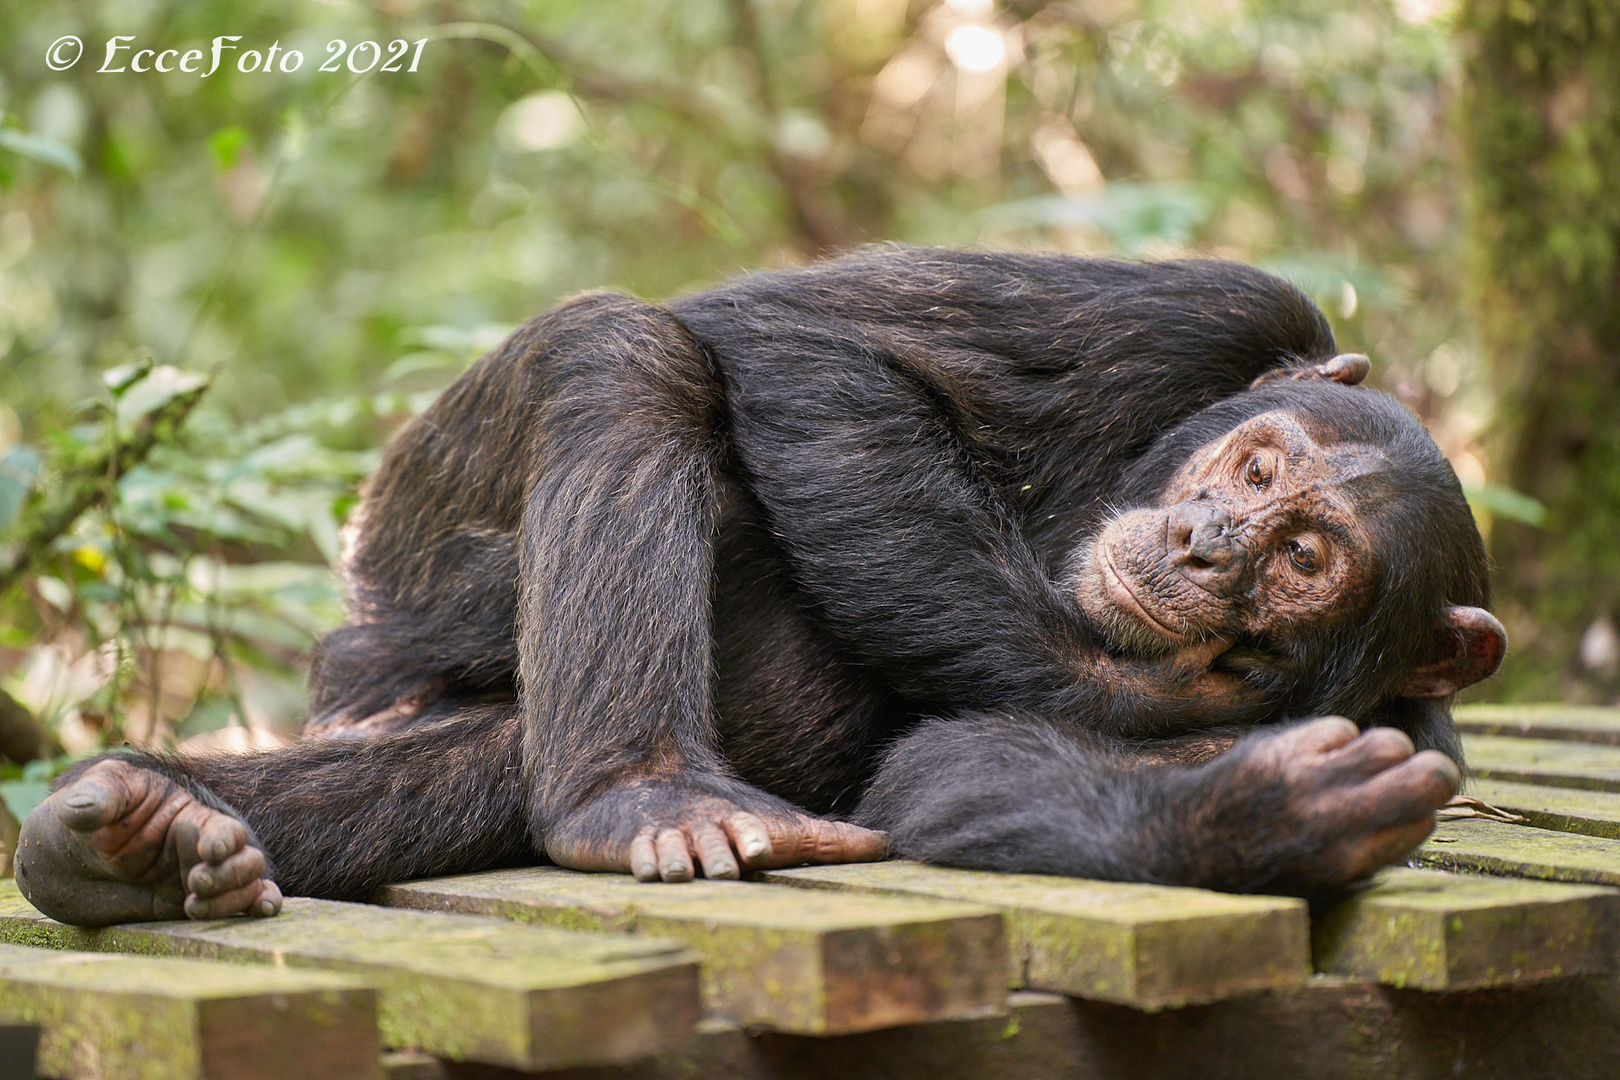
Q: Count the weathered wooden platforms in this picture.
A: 1